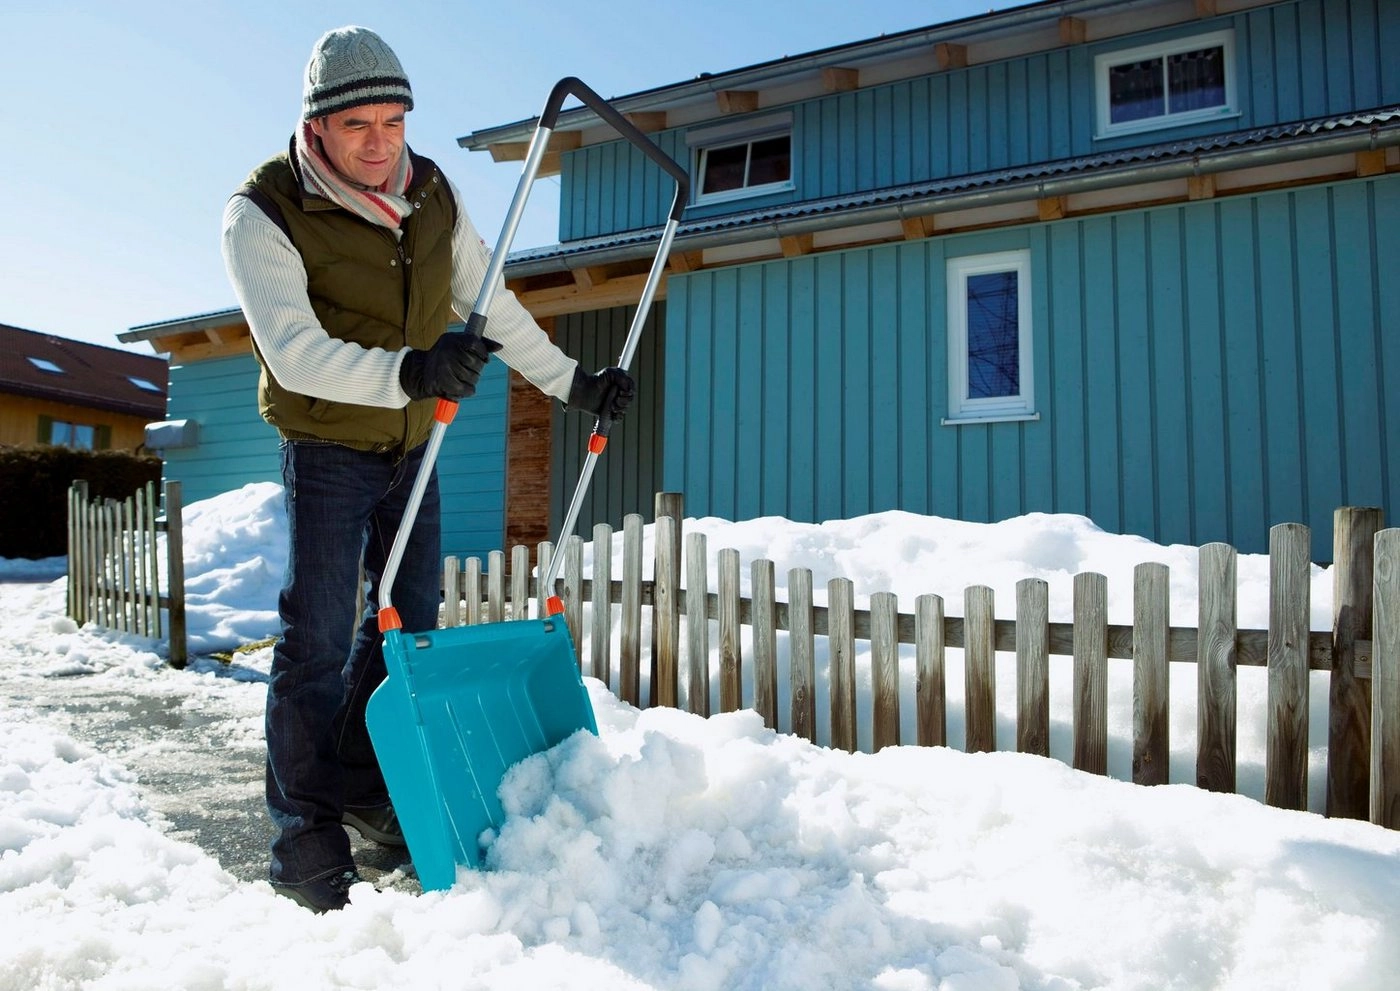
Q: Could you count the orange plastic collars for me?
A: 4